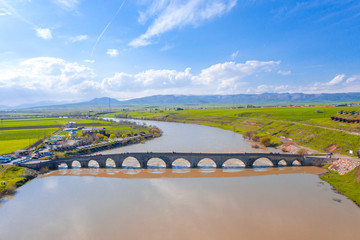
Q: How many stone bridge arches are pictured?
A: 12